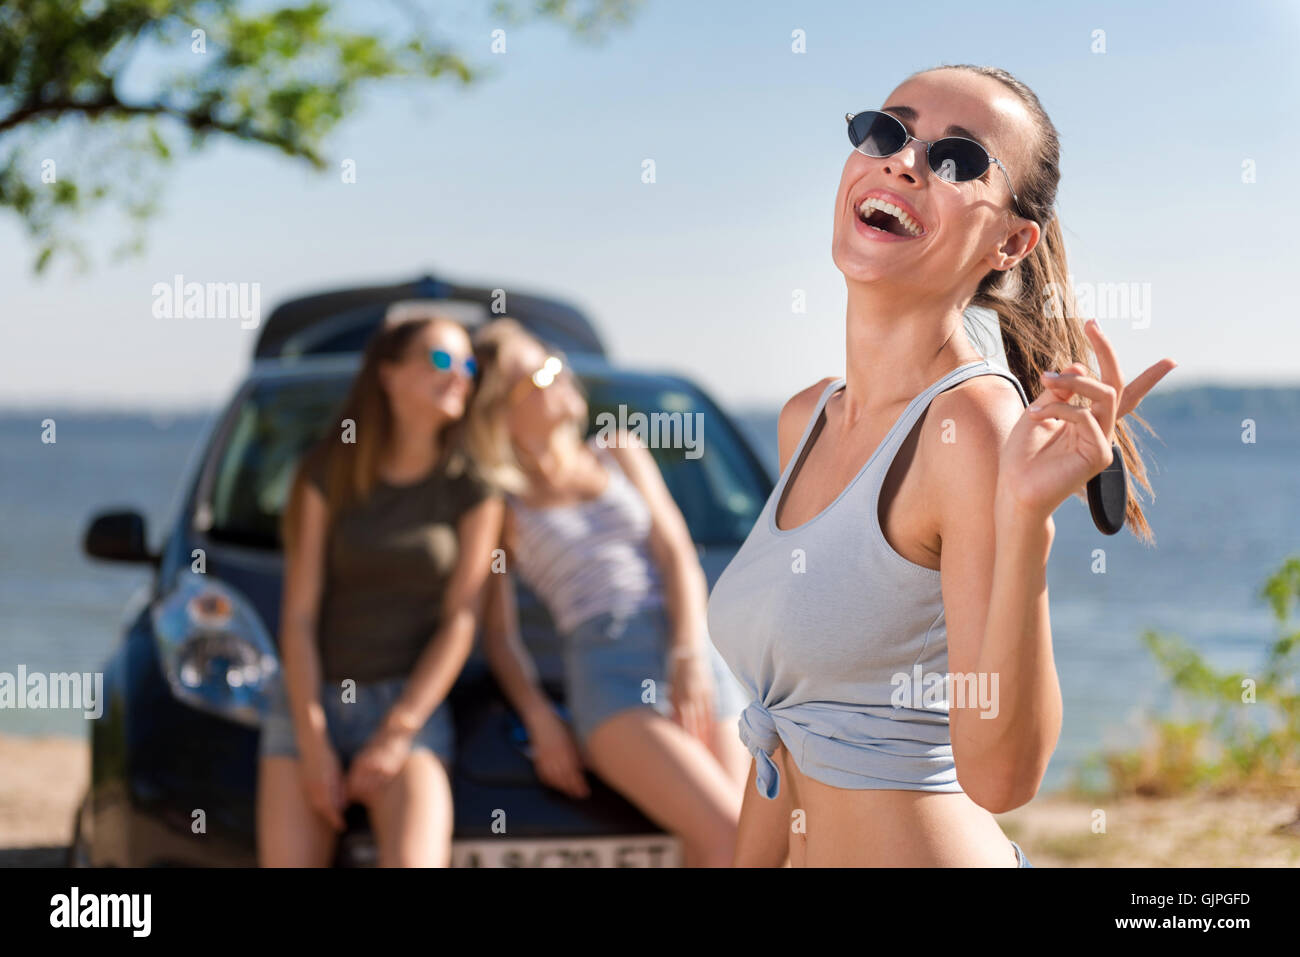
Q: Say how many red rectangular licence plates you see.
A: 0